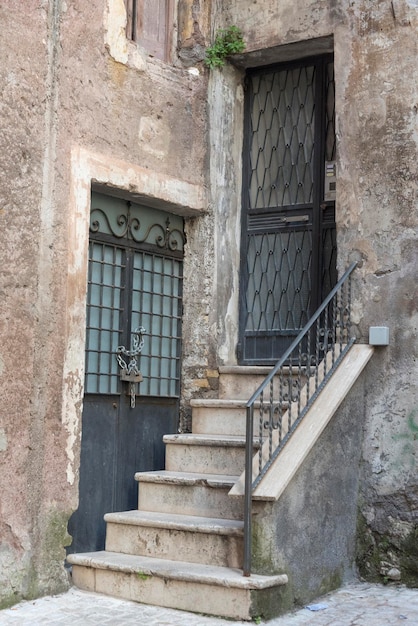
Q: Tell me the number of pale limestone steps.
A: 6